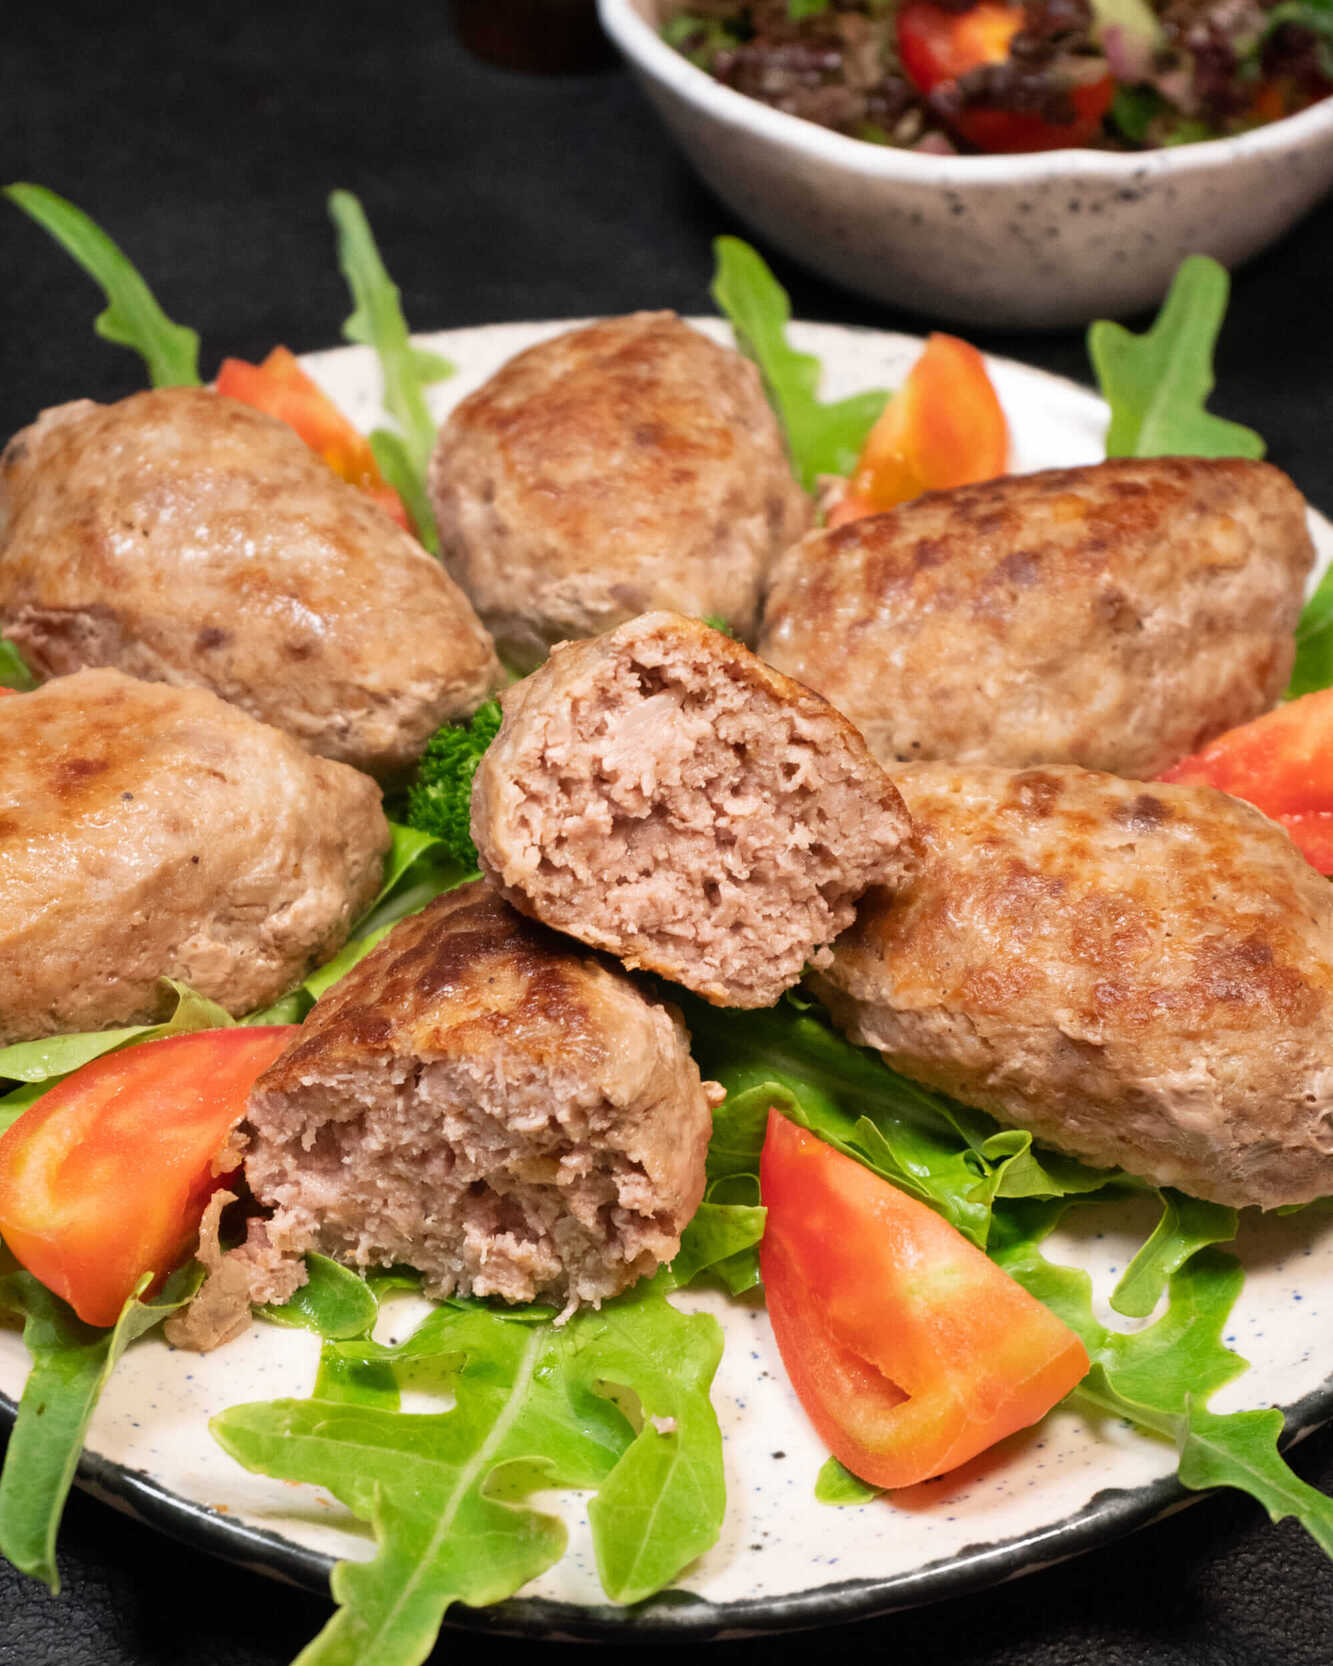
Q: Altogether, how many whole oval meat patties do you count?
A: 5